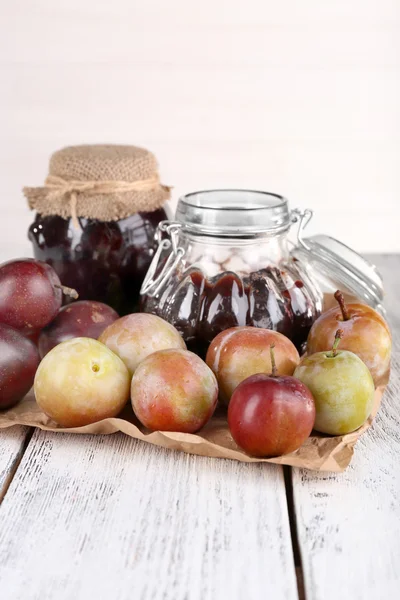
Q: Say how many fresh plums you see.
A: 10